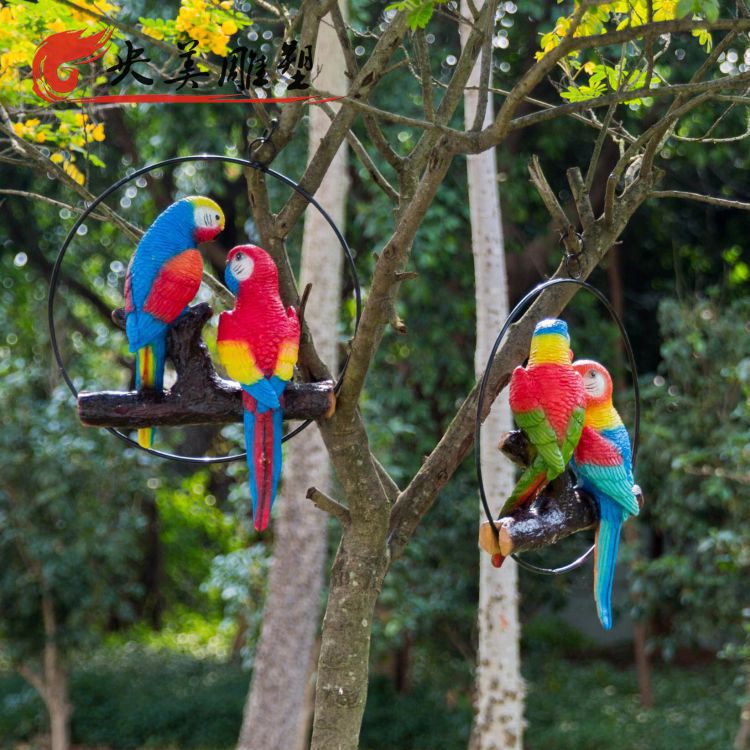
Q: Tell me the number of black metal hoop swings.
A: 2